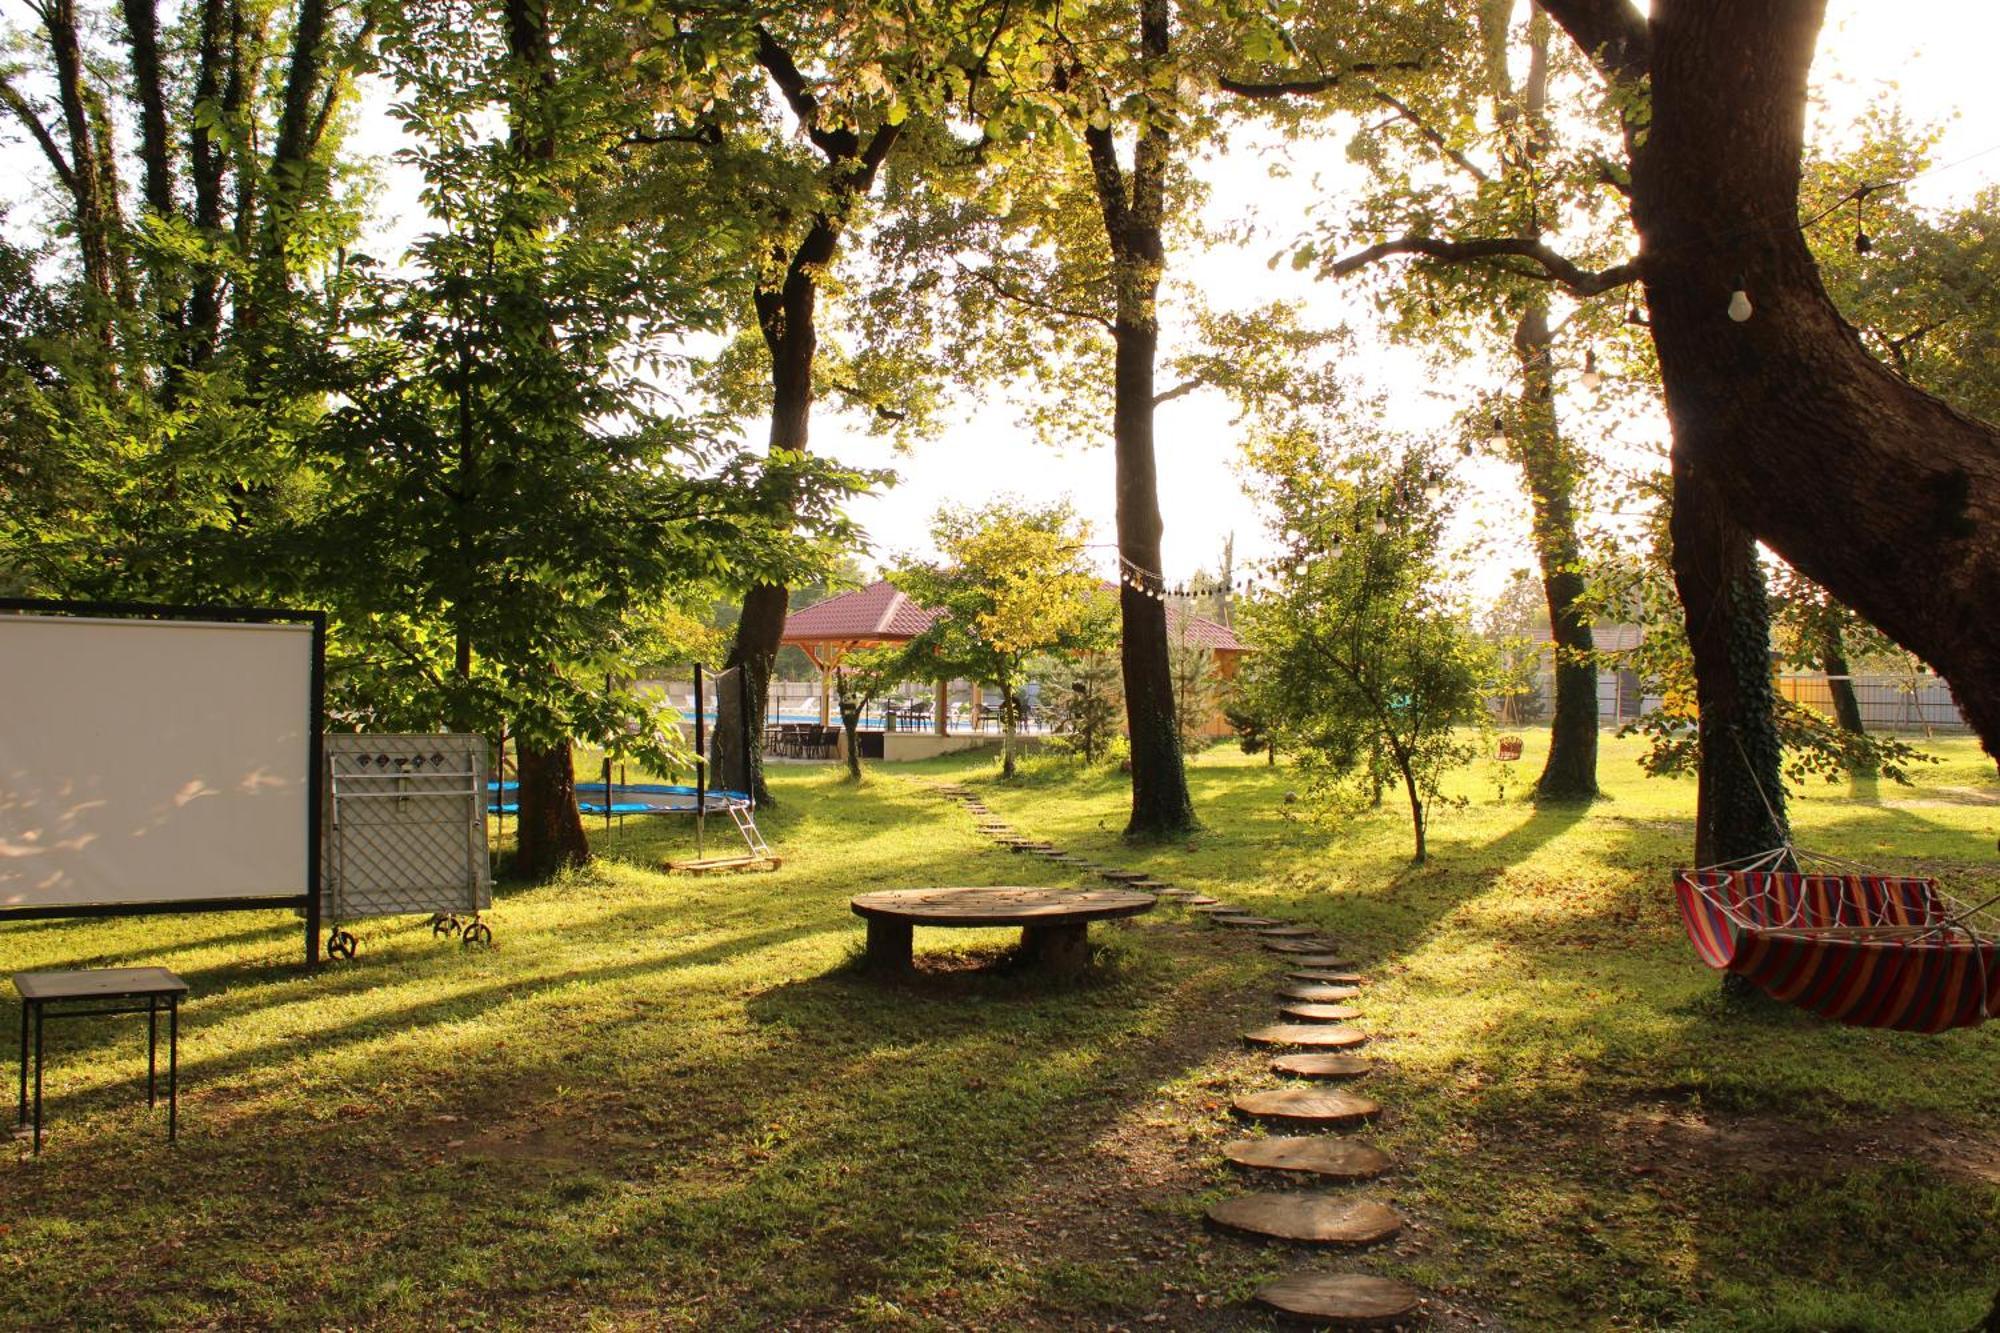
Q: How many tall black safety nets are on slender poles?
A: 1